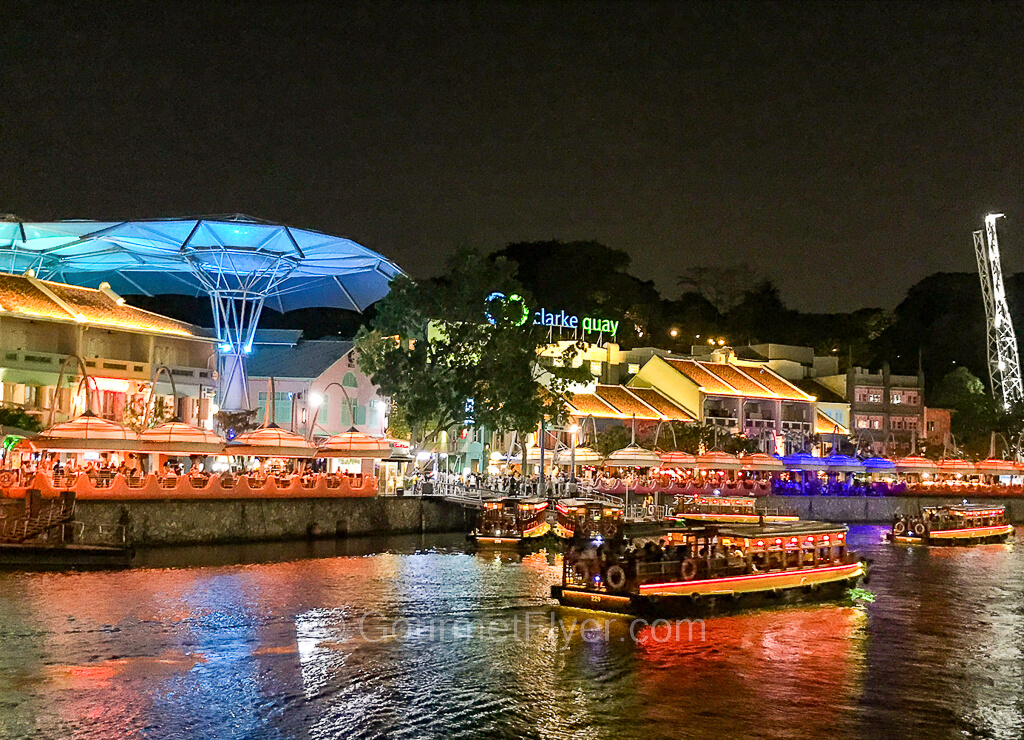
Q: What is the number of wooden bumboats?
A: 5